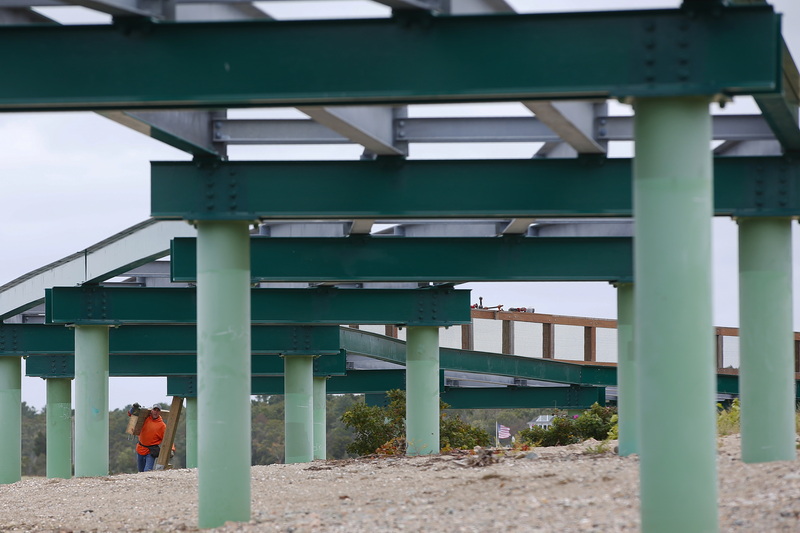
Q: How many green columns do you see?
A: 11